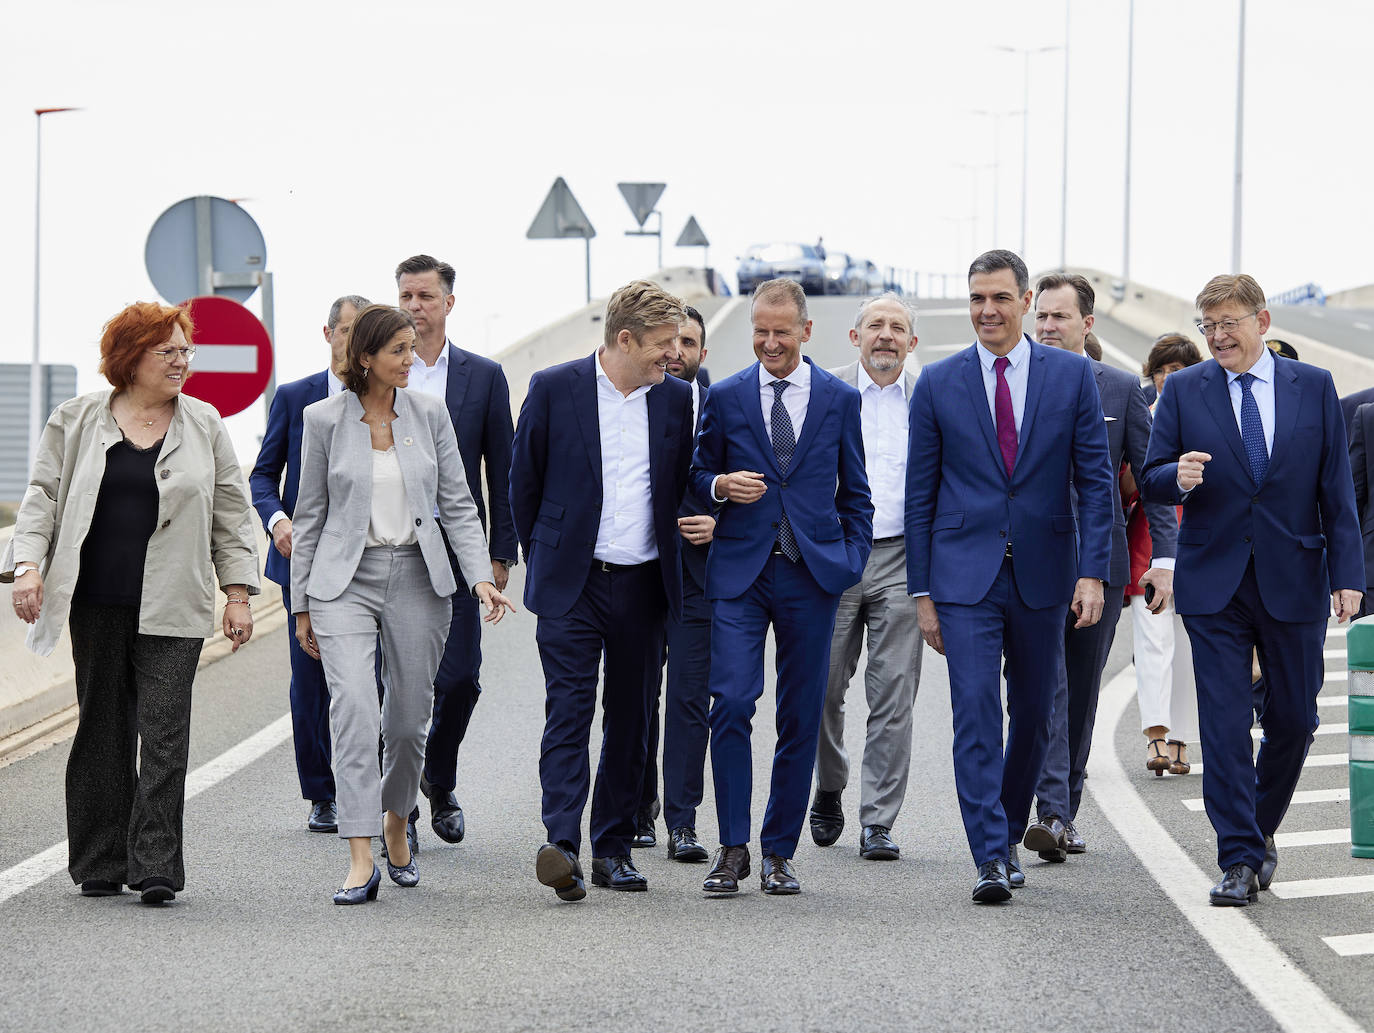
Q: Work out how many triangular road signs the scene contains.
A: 3